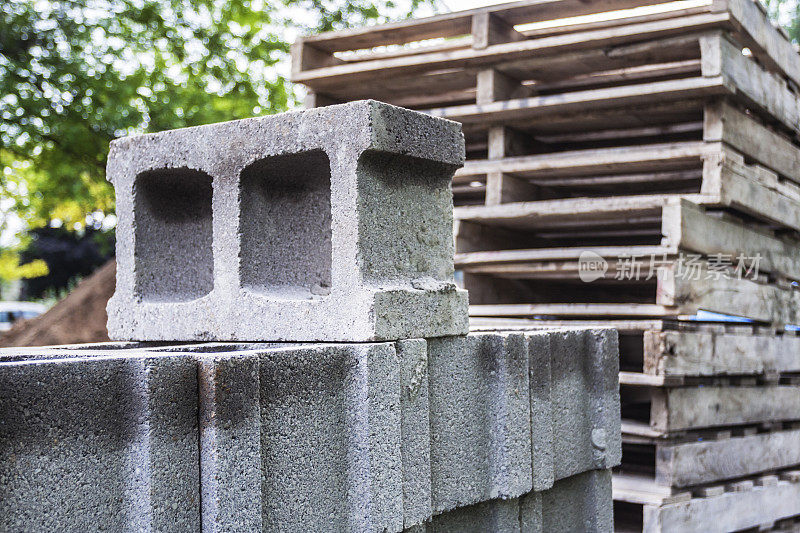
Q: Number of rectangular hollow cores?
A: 2